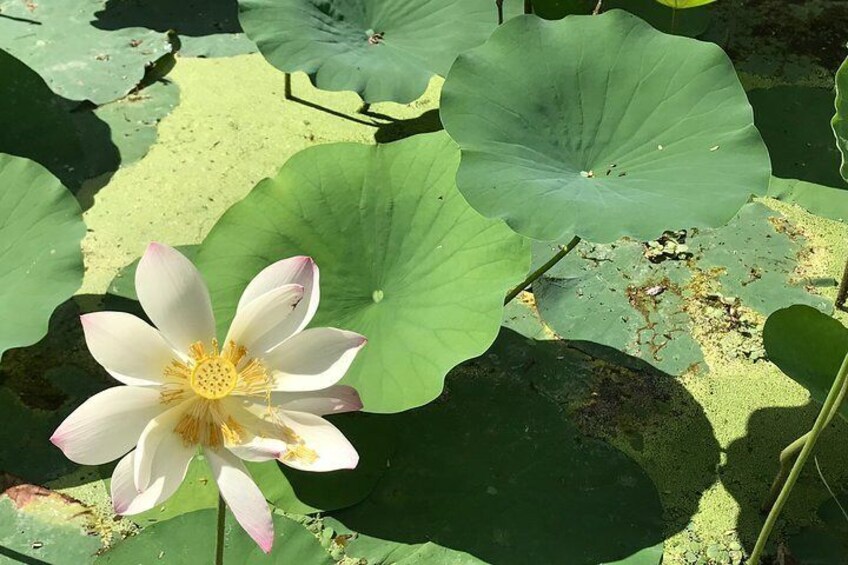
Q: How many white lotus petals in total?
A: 12